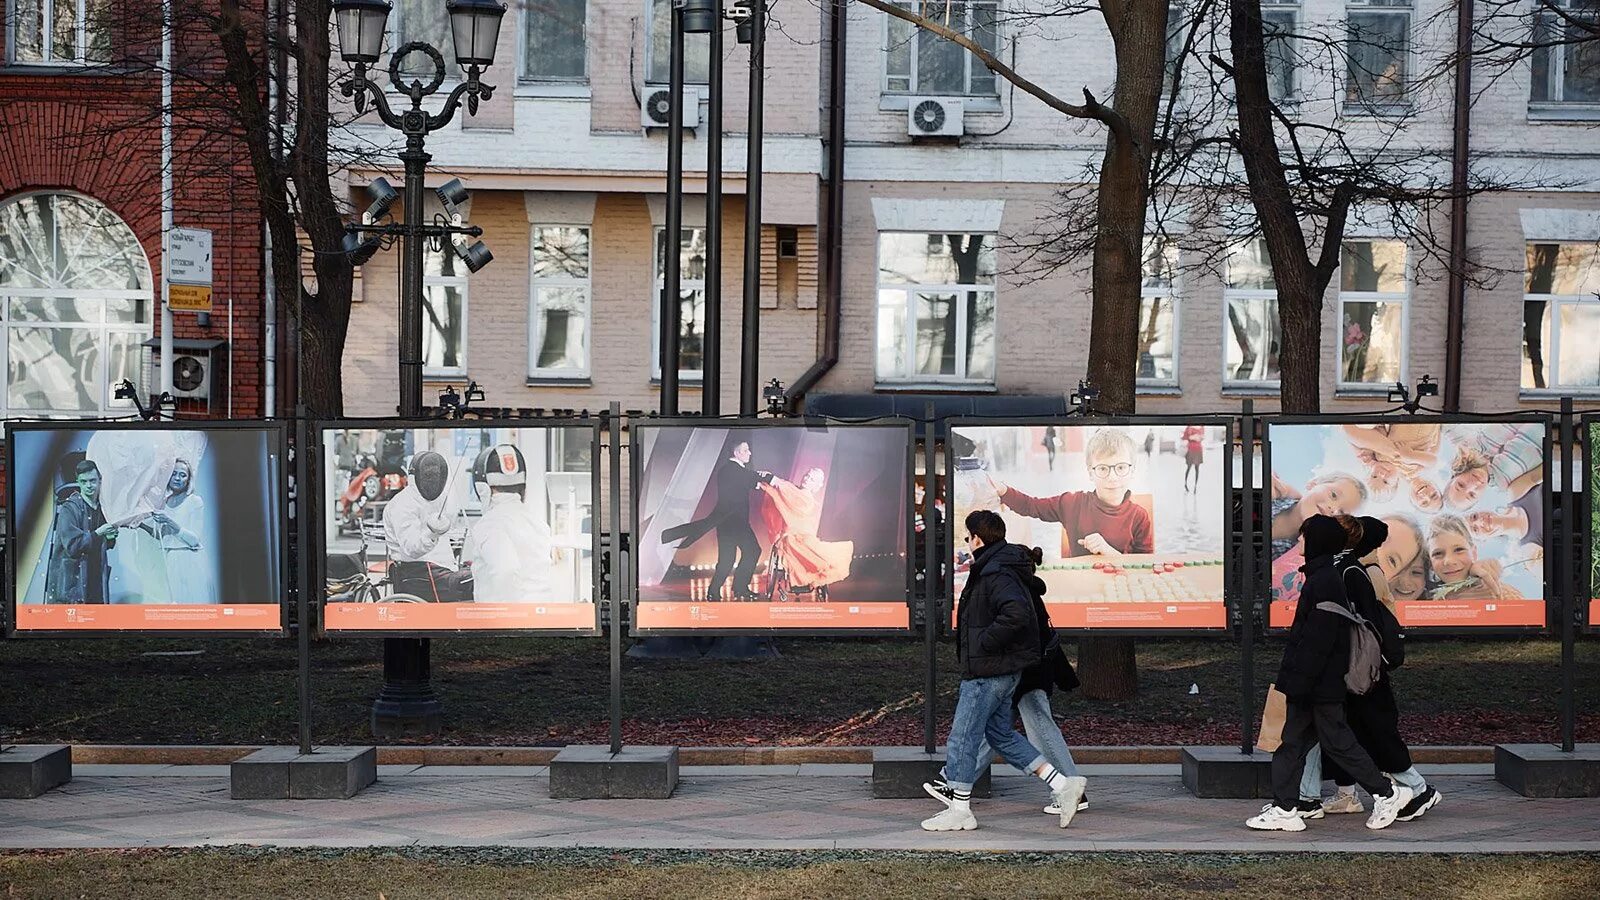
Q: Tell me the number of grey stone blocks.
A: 6